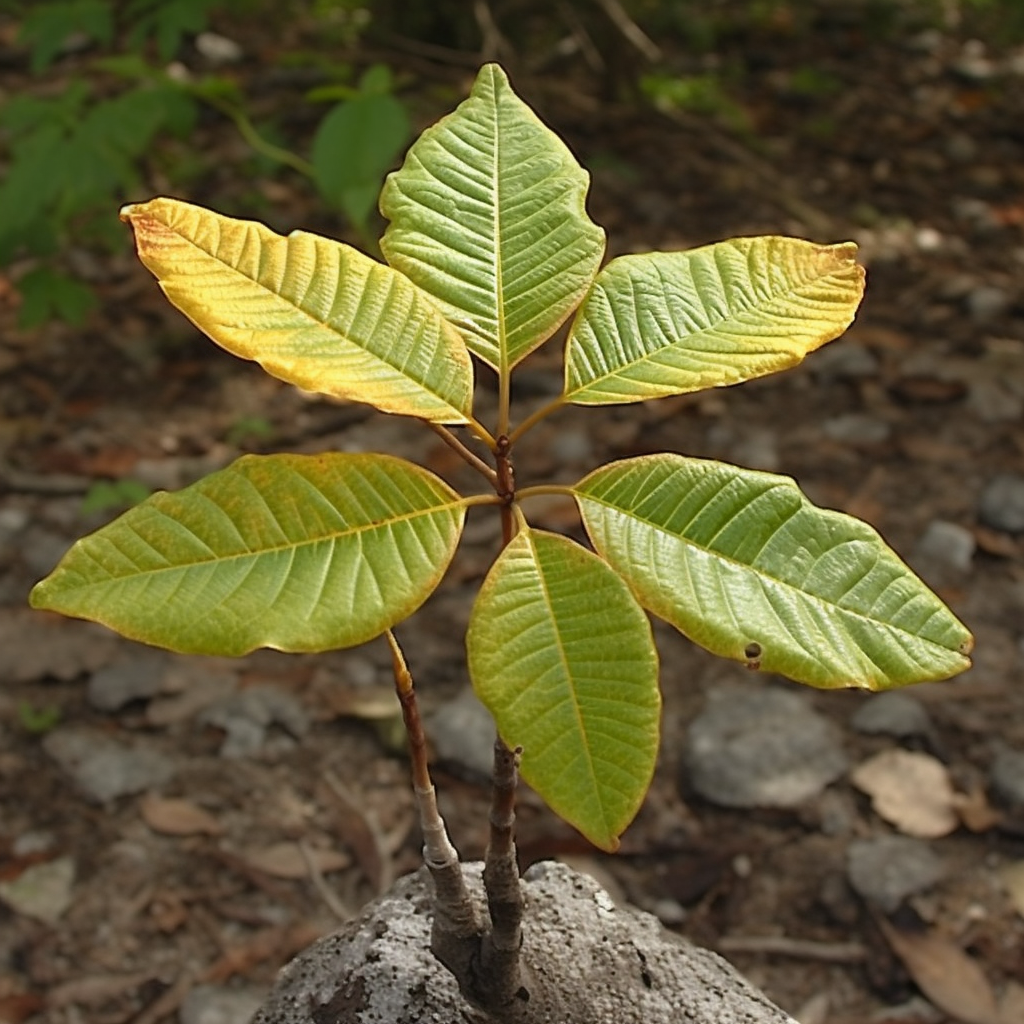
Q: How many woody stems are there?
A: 2